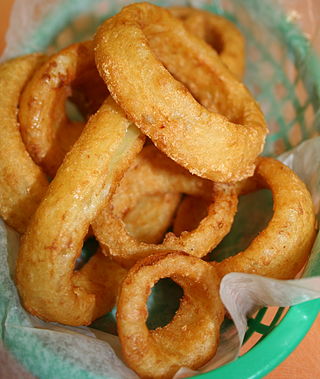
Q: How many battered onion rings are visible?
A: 8